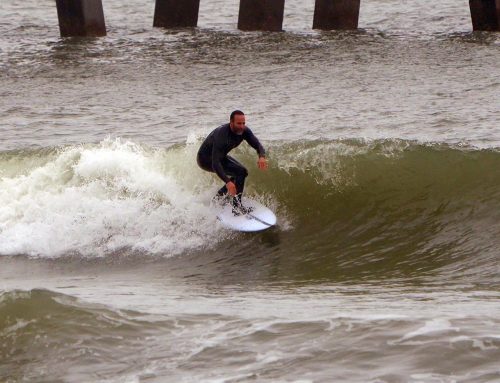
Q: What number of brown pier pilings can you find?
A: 5